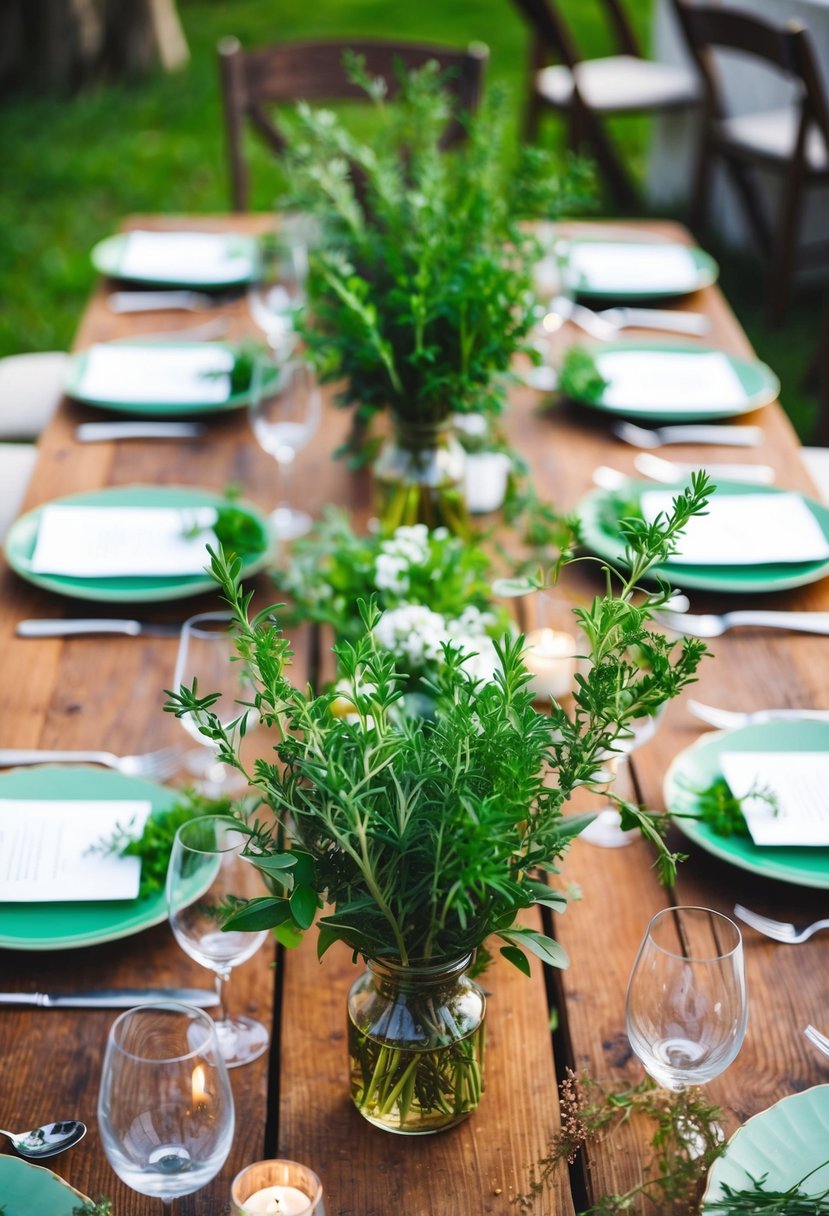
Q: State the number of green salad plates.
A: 10